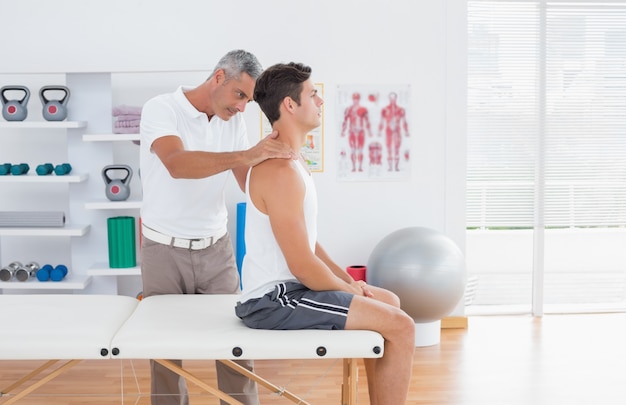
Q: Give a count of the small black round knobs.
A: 5